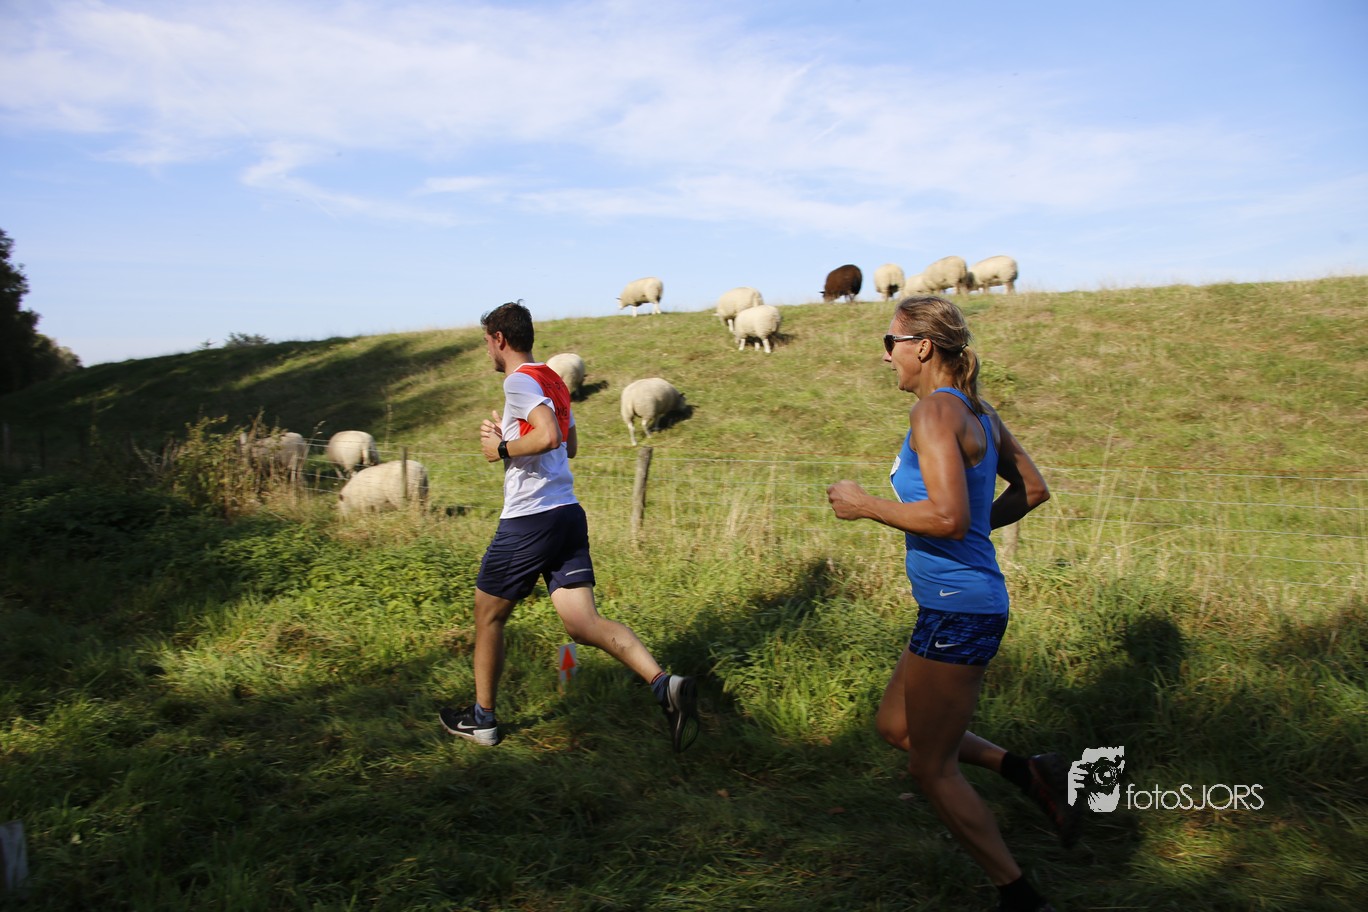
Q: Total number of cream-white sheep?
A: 12